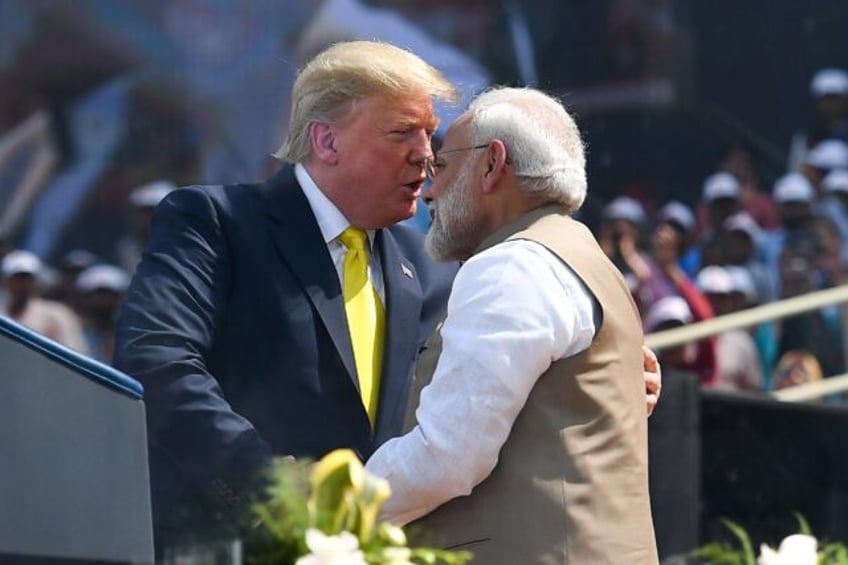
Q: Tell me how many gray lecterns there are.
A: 1